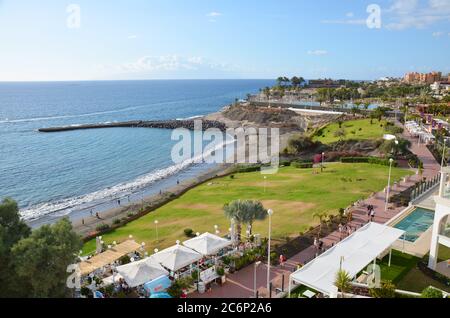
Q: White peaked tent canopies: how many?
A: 3